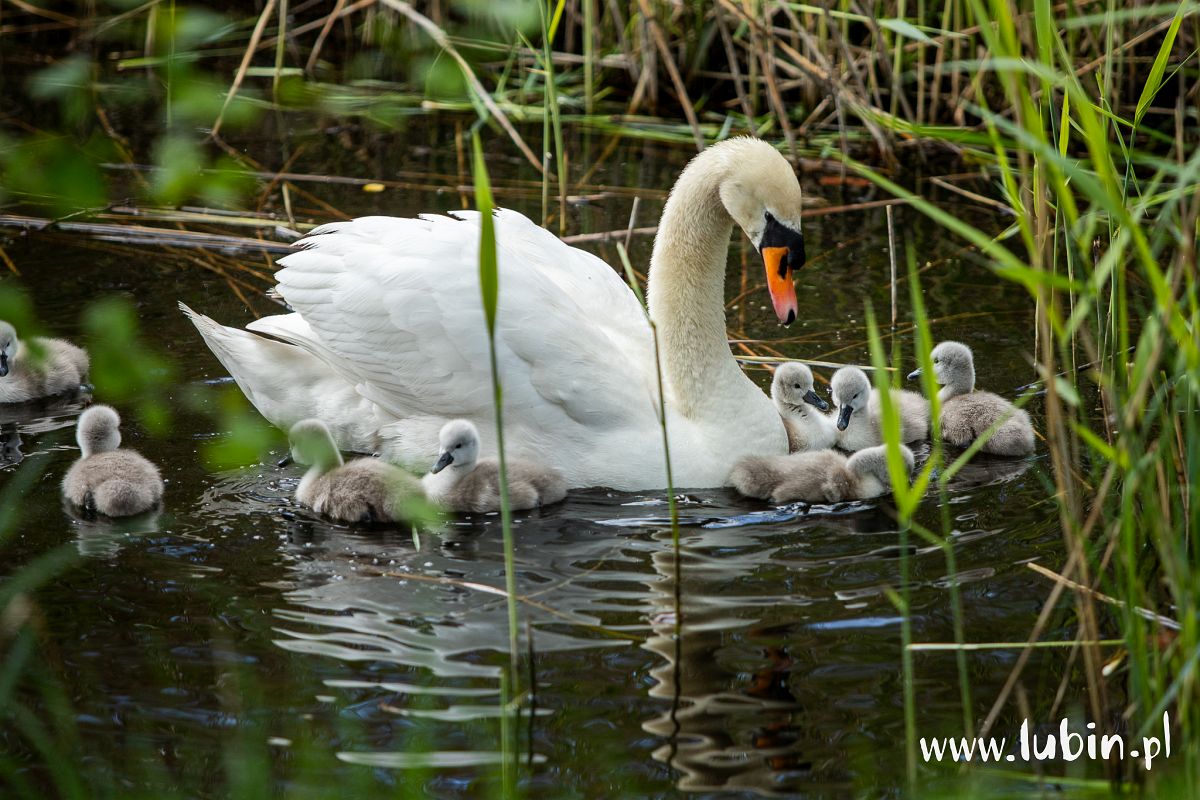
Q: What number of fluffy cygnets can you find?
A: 8